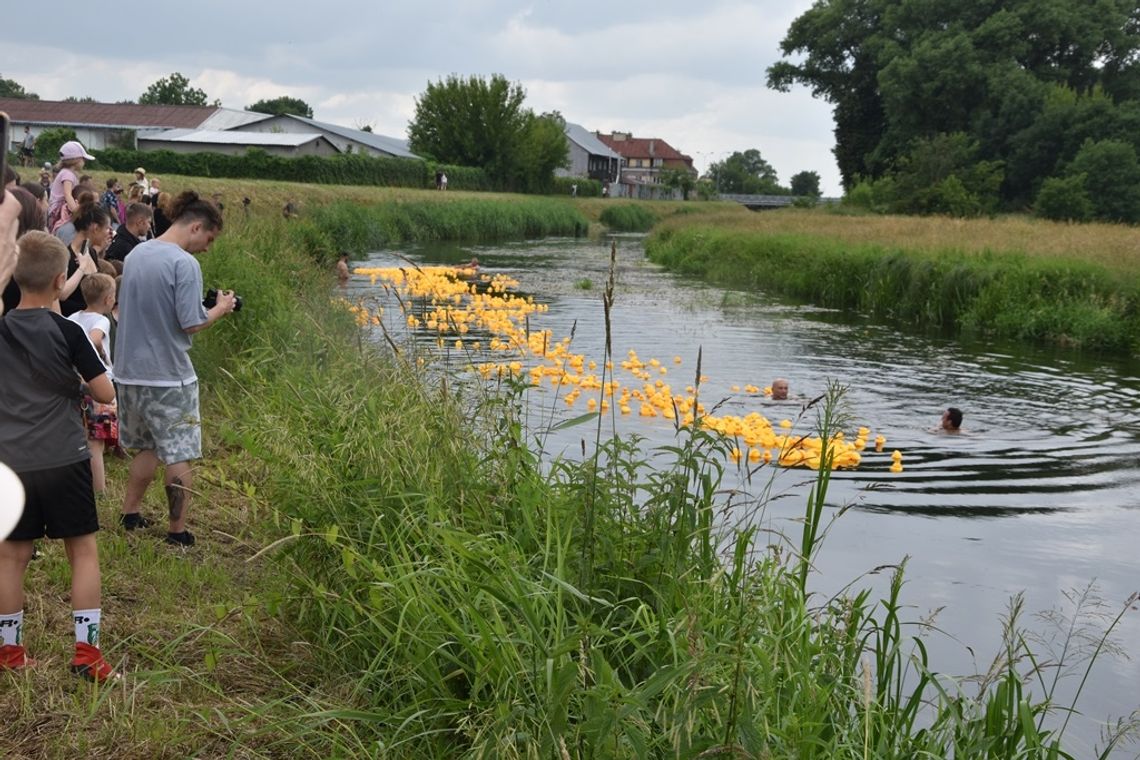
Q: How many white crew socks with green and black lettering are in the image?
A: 2